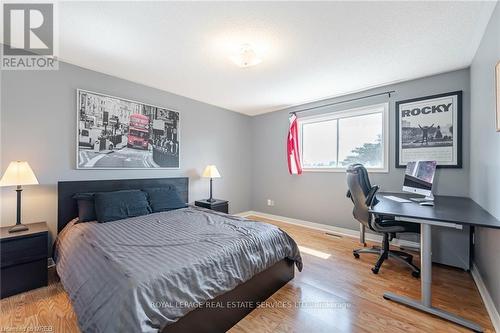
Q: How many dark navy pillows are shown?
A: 3